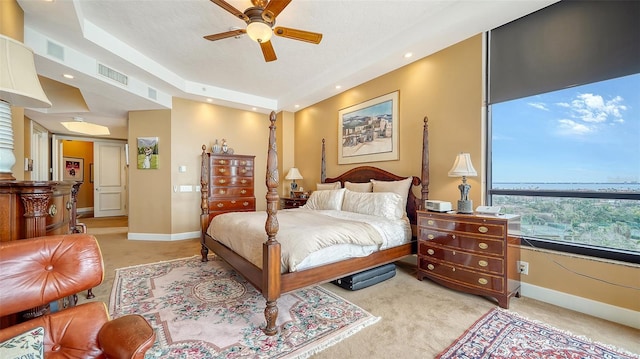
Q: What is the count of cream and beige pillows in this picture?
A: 5